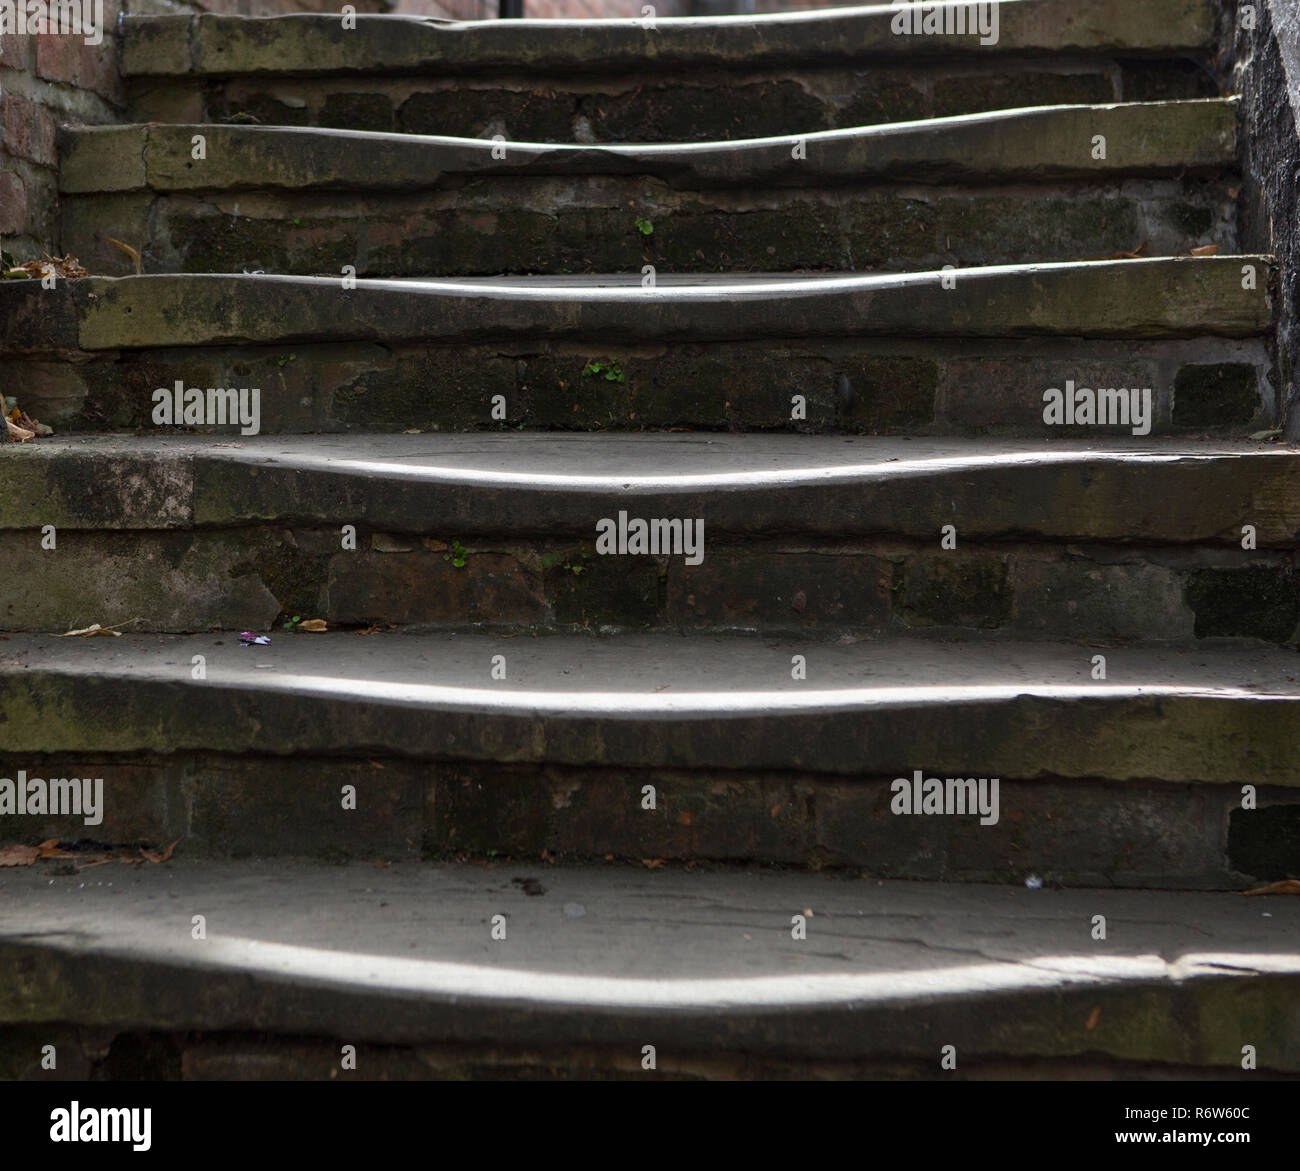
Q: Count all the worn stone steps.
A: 6